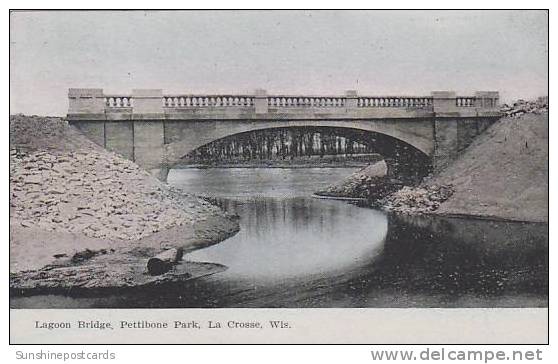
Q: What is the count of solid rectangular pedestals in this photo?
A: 6